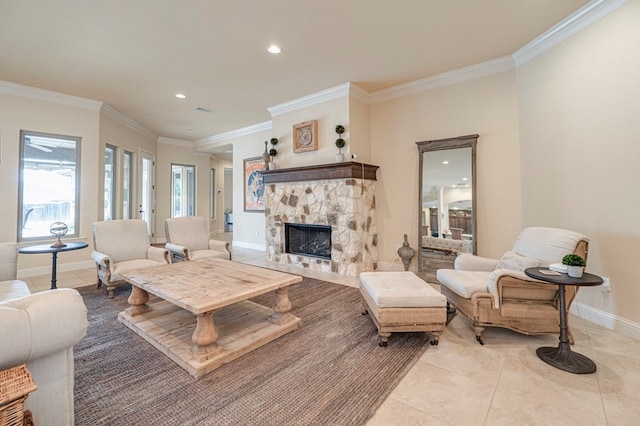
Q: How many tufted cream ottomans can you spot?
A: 1